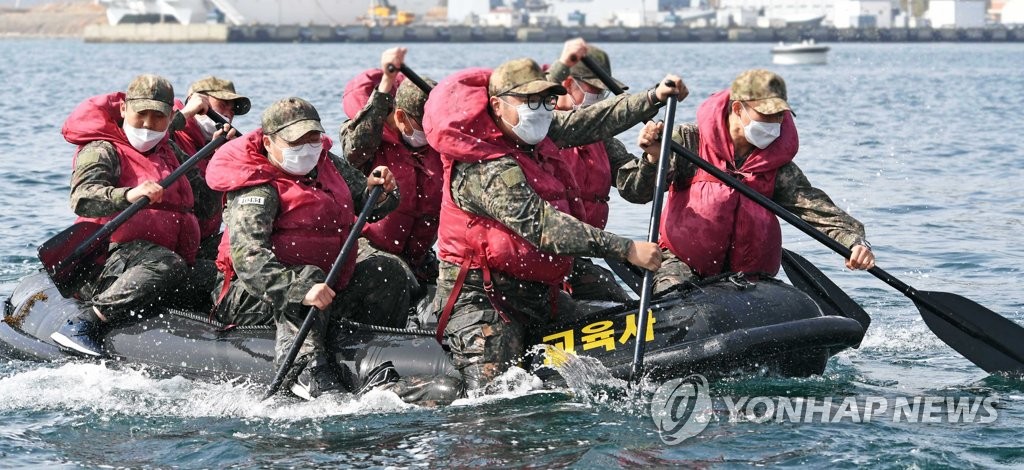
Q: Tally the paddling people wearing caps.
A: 7